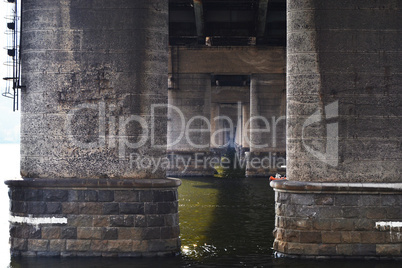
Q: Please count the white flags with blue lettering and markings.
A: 0